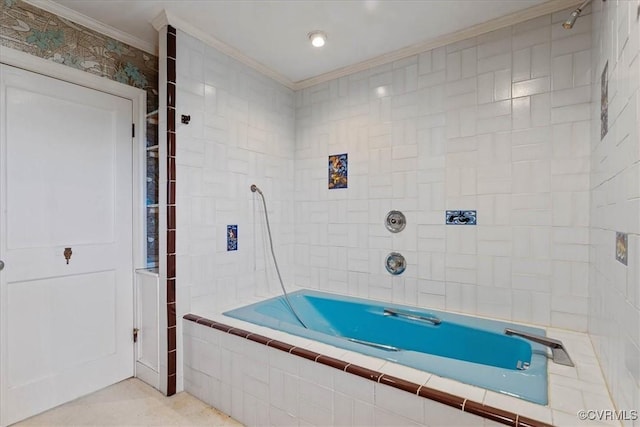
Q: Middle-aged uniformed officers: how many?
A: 0